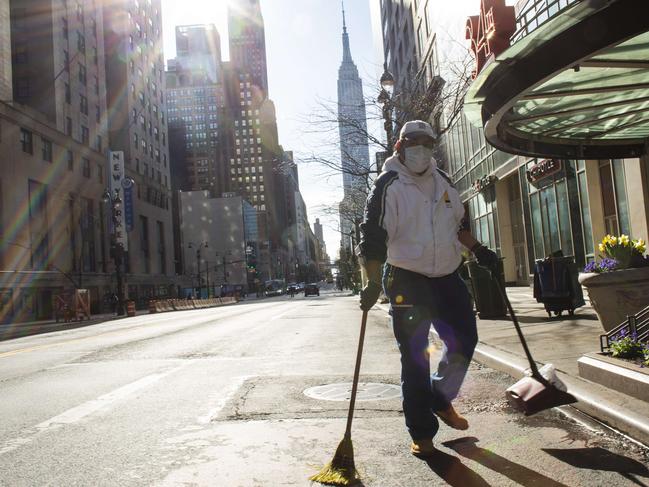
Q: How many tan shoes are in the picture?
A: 2